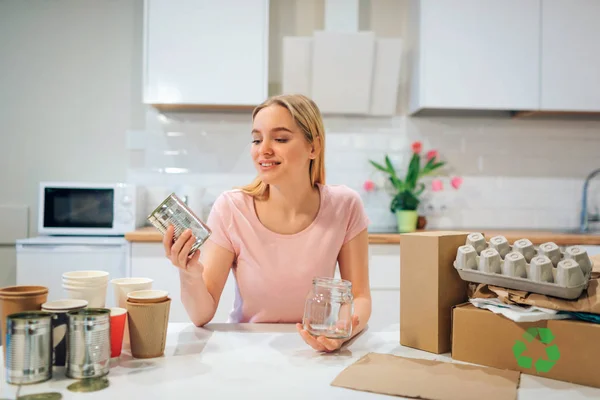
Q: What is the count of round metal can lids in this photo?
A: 2